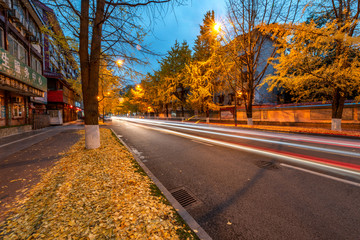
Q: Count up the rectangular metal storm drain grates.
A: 1